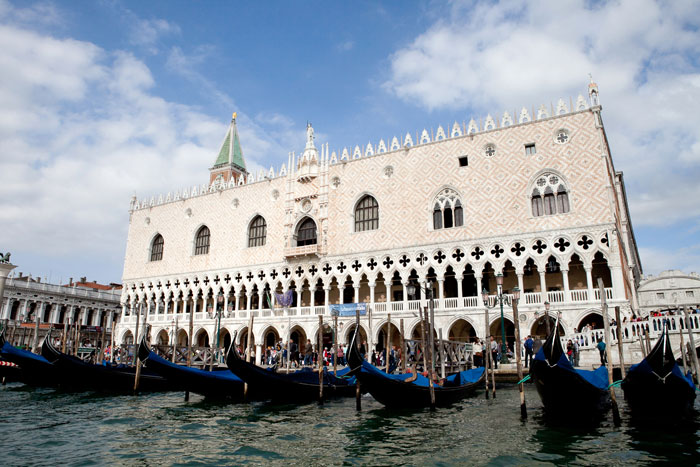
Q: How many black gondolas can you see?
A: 7